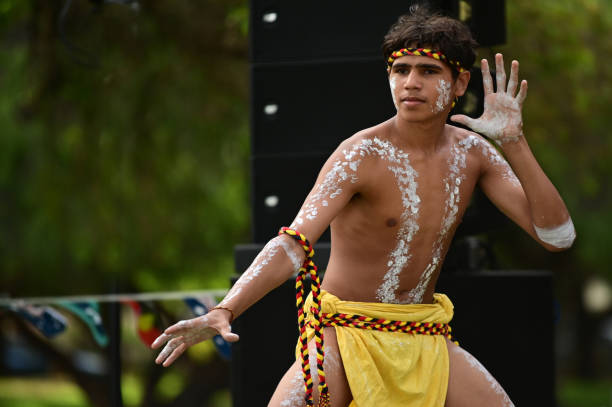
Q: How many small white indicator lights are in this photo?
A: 3